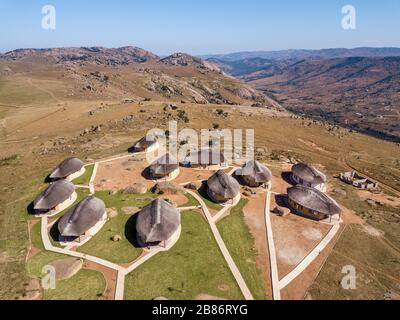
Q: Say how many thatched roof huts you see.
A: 11